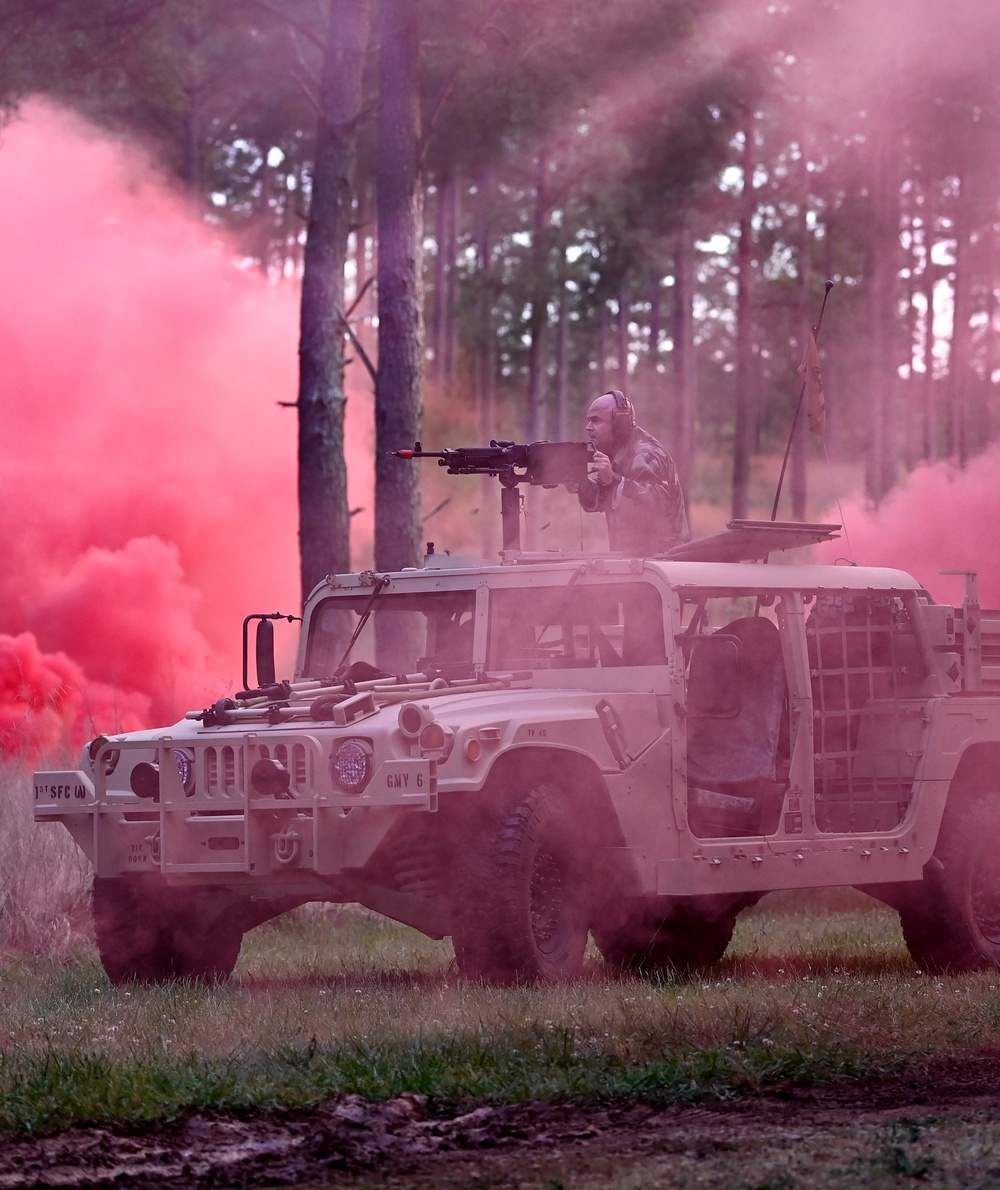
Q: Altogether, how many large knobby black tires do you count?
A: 4